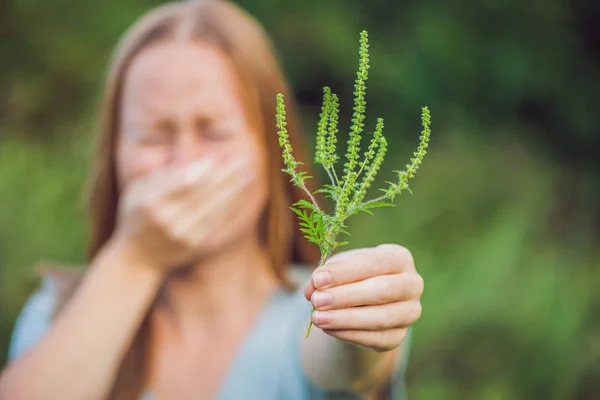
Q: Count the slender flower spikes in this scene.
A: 7